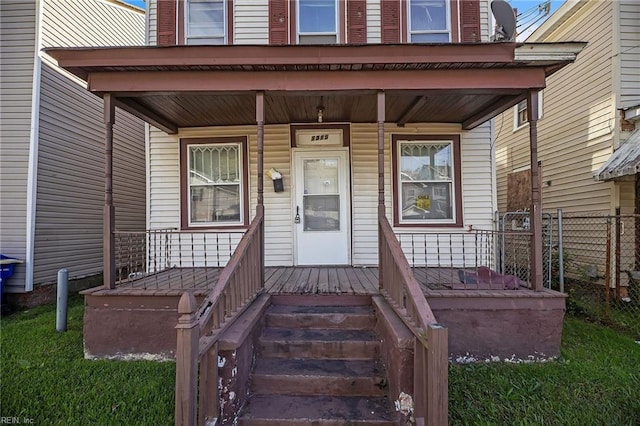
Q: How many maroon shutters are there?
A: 5